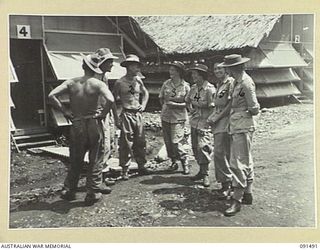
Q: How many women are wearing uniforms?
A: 4